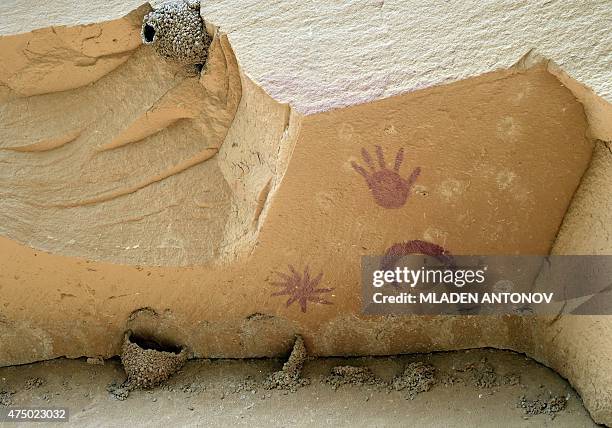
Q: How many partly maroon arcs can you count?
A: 1